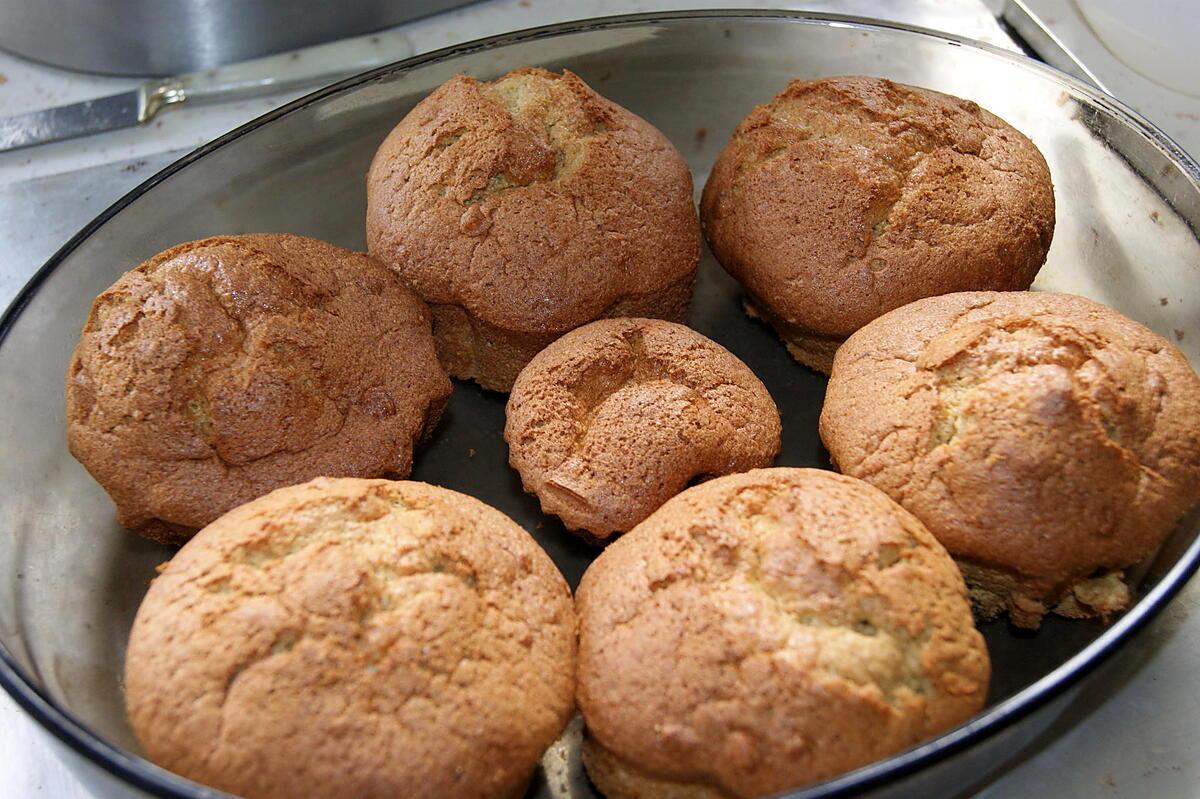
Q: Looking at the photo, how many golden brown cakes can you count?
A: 7